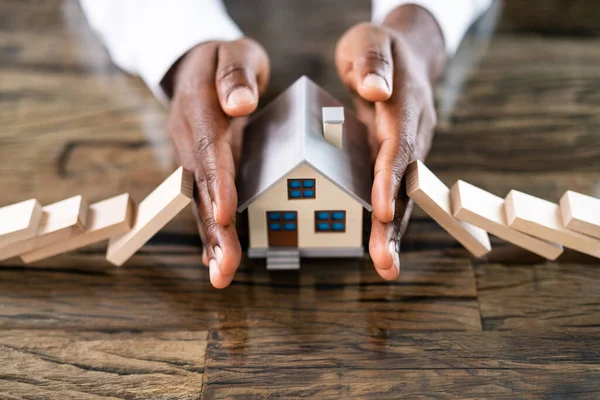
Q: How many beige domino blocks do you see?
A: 8